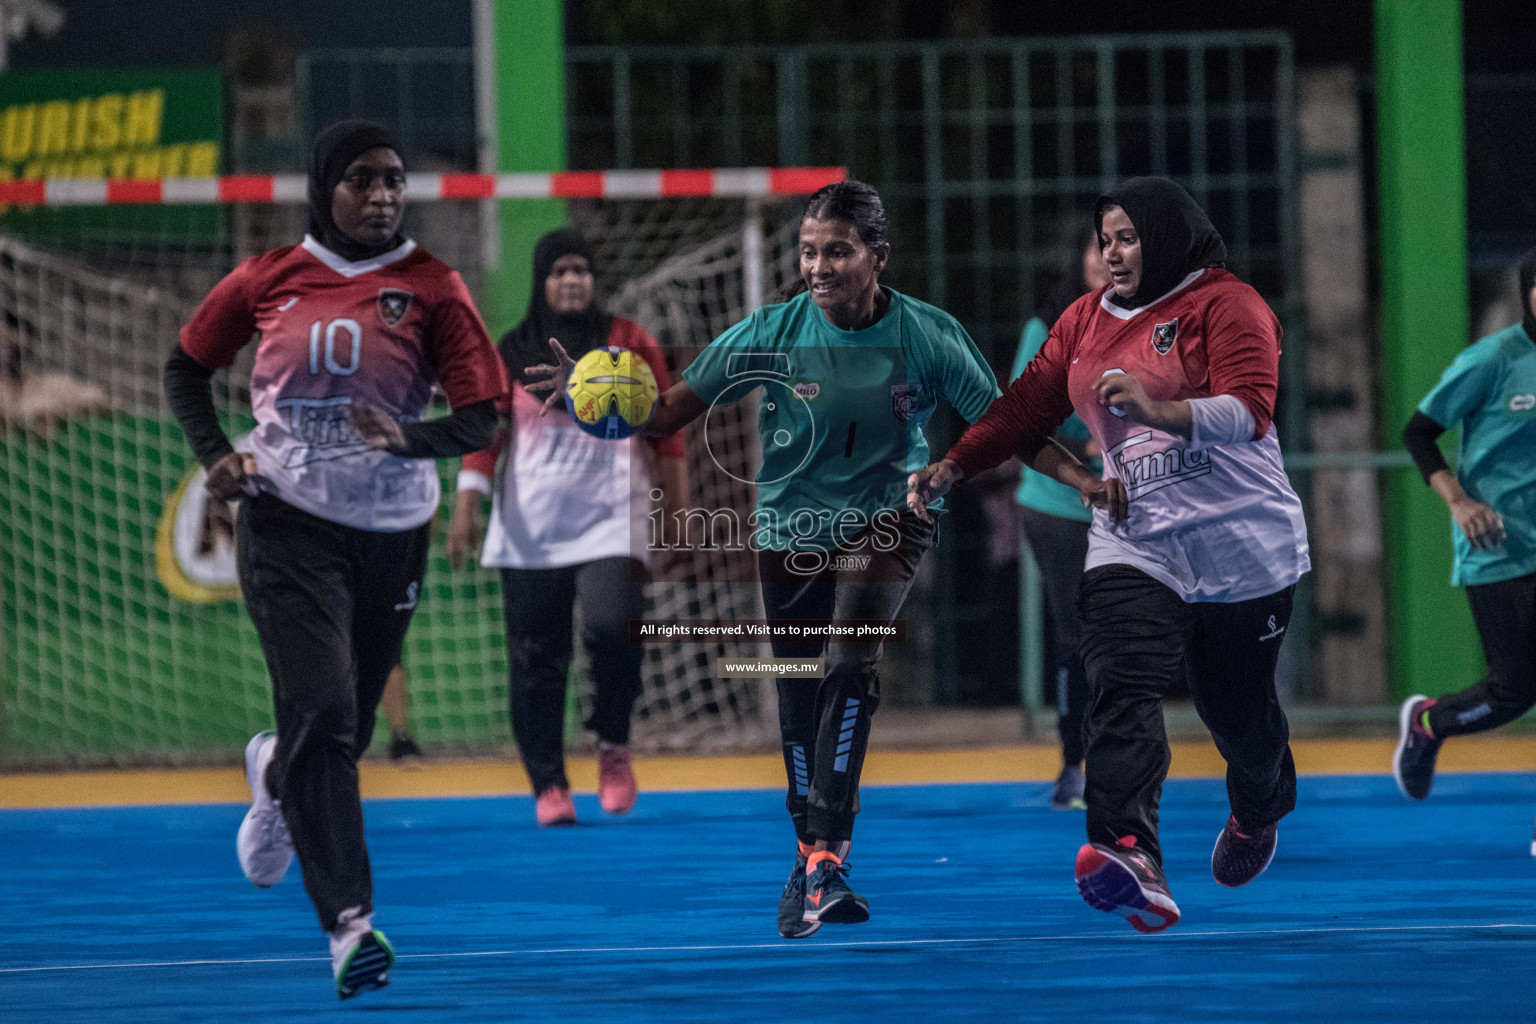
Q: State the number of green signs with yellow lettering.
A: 1